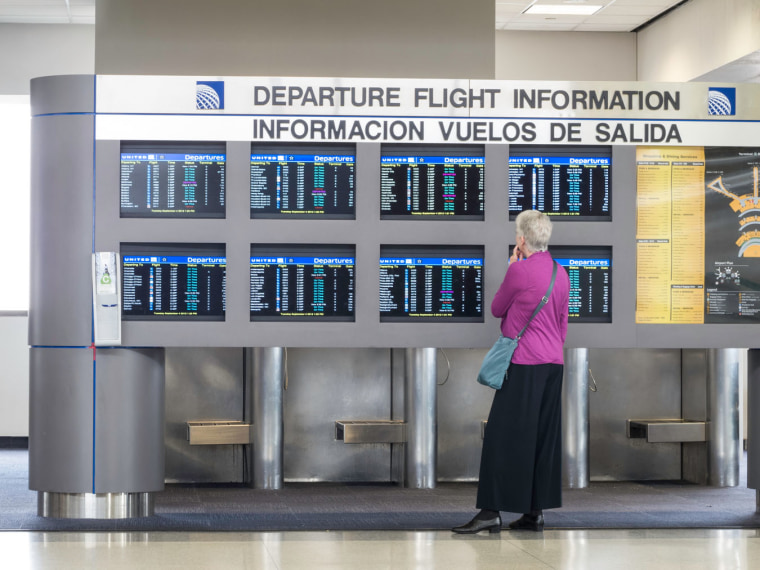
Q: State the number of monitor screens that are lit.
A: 8